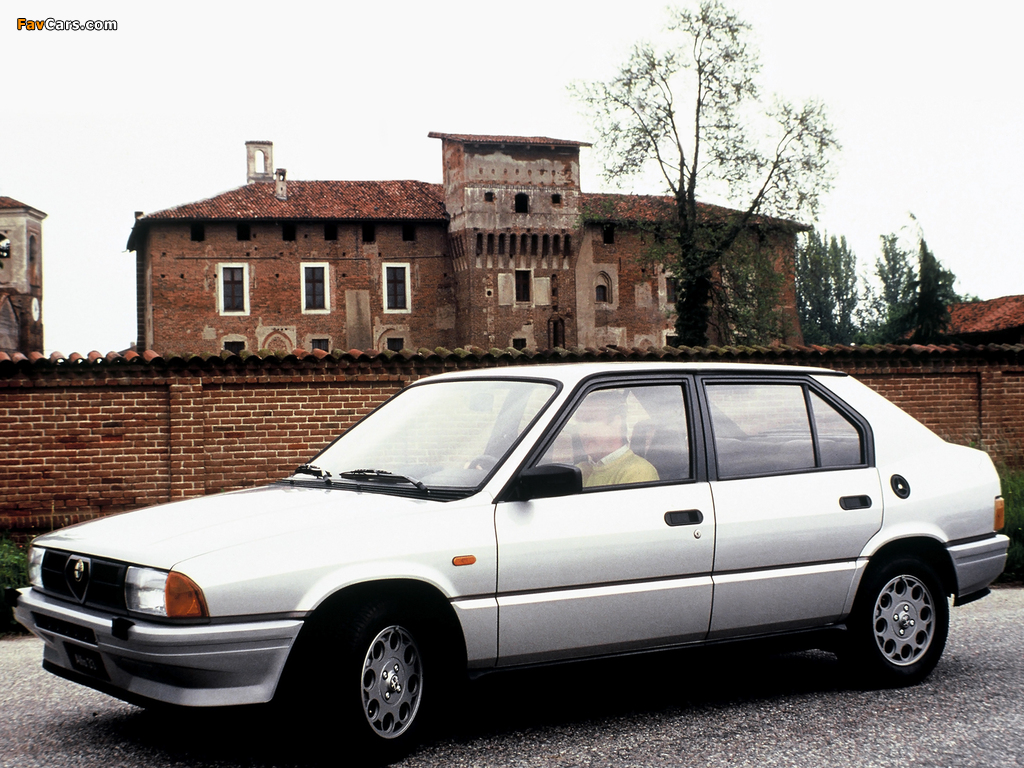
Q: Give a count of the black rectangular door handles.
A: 2